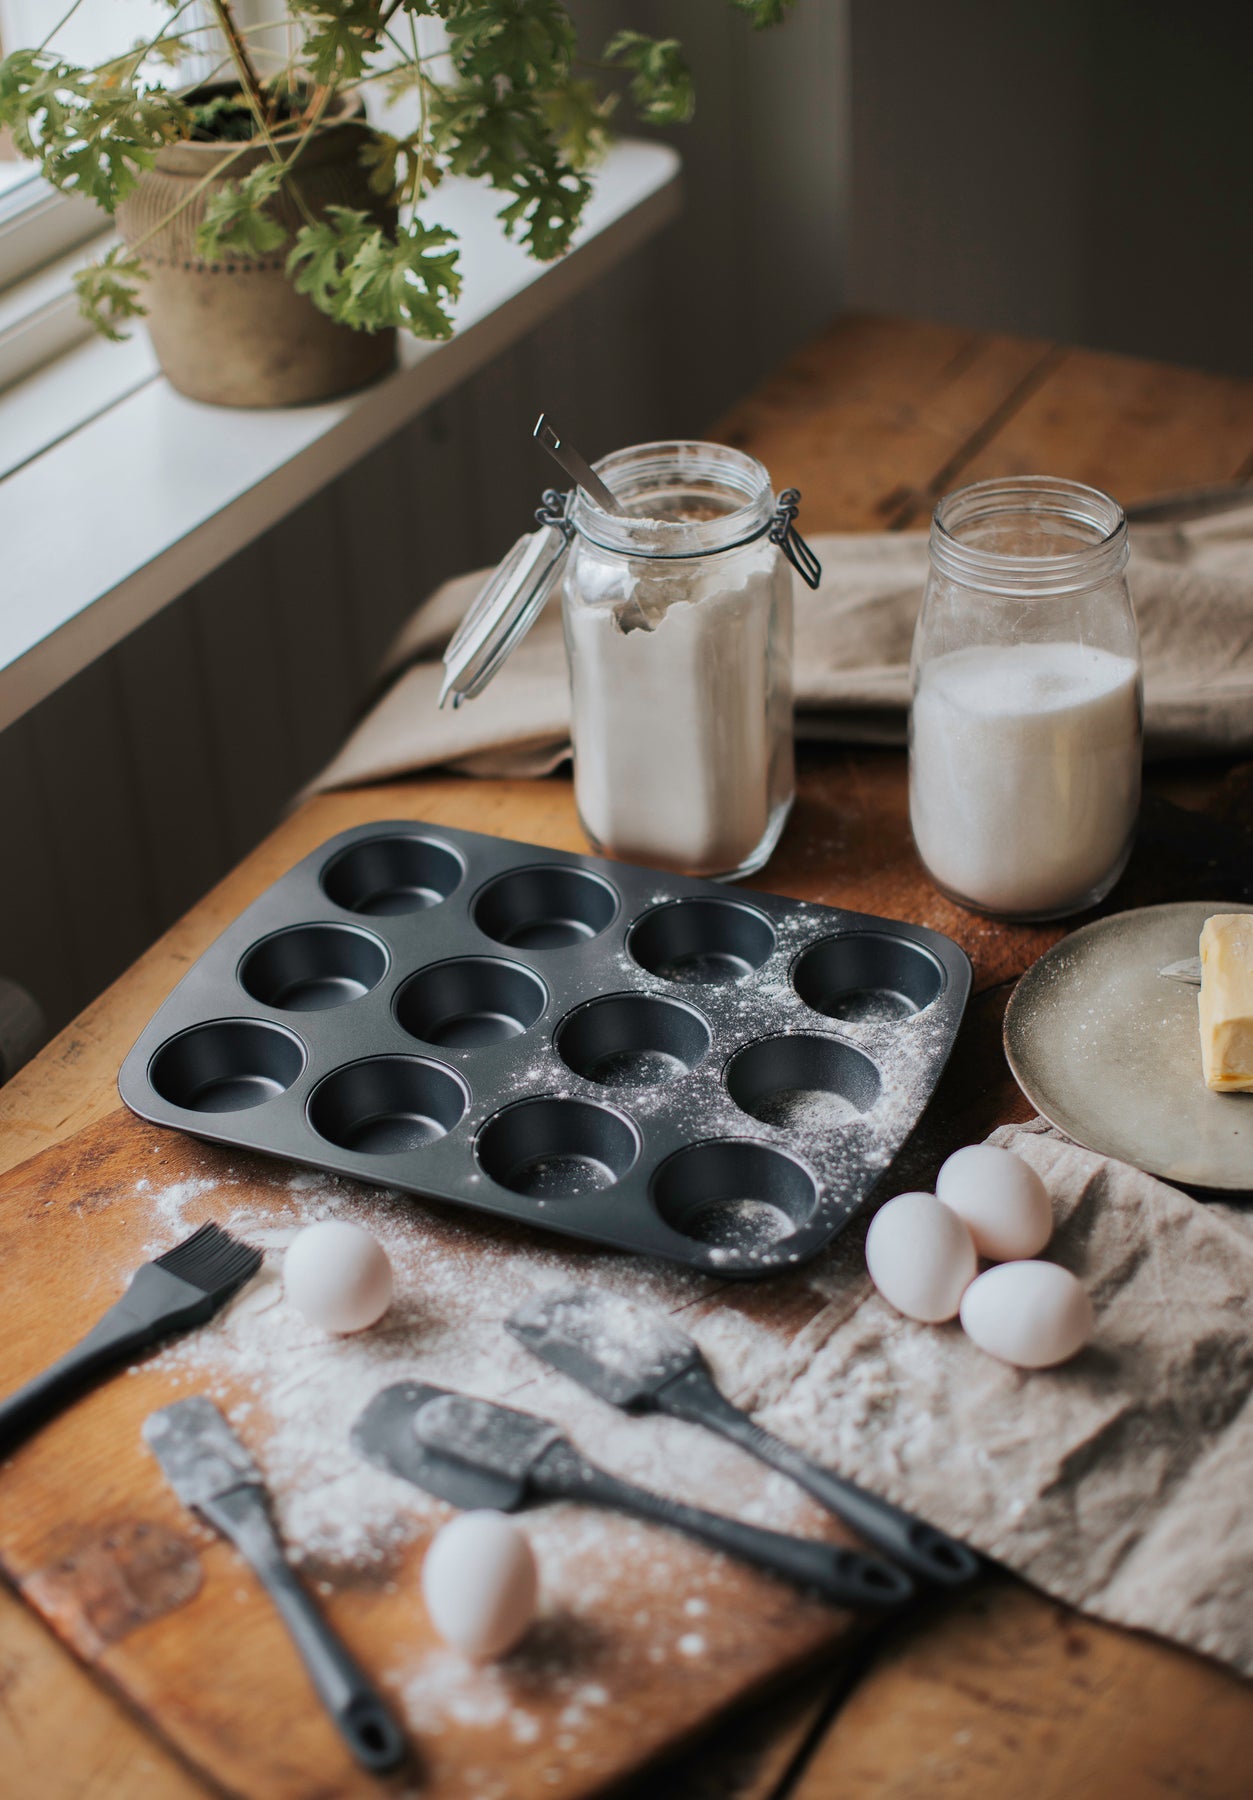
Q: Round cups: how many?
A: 12